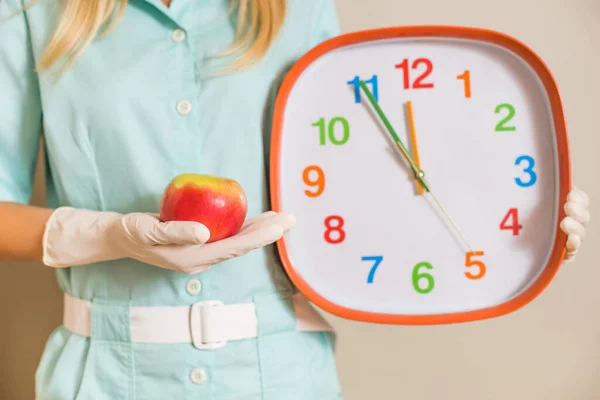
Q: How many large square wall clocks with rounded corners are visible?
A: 1